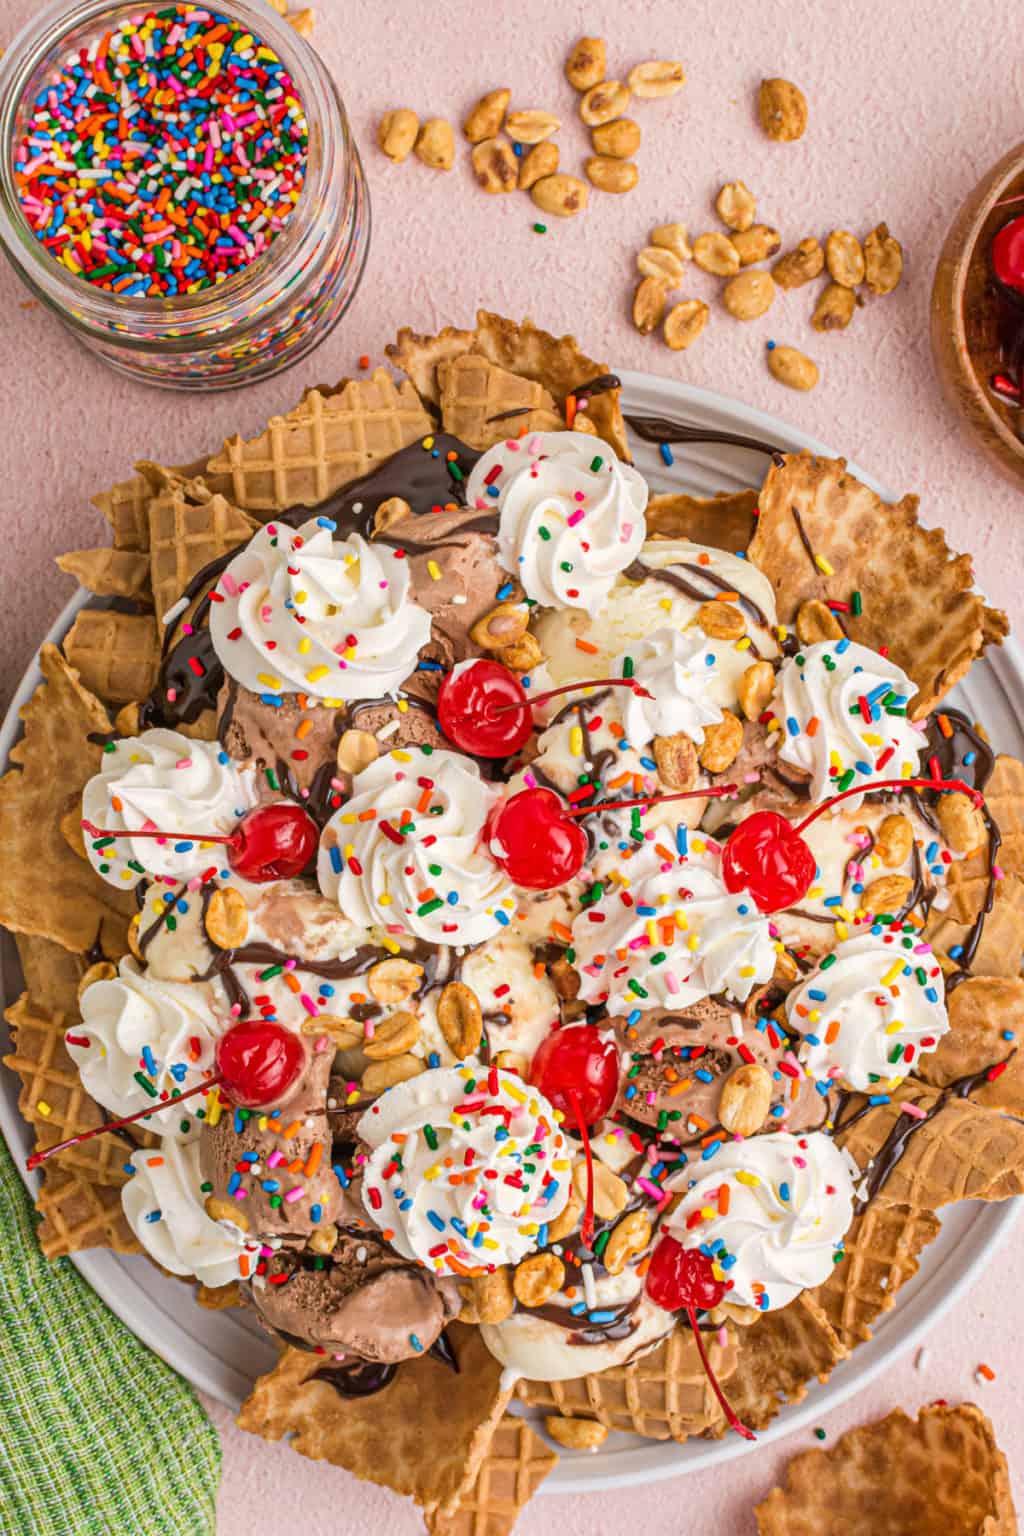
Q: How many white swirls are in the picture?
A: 12